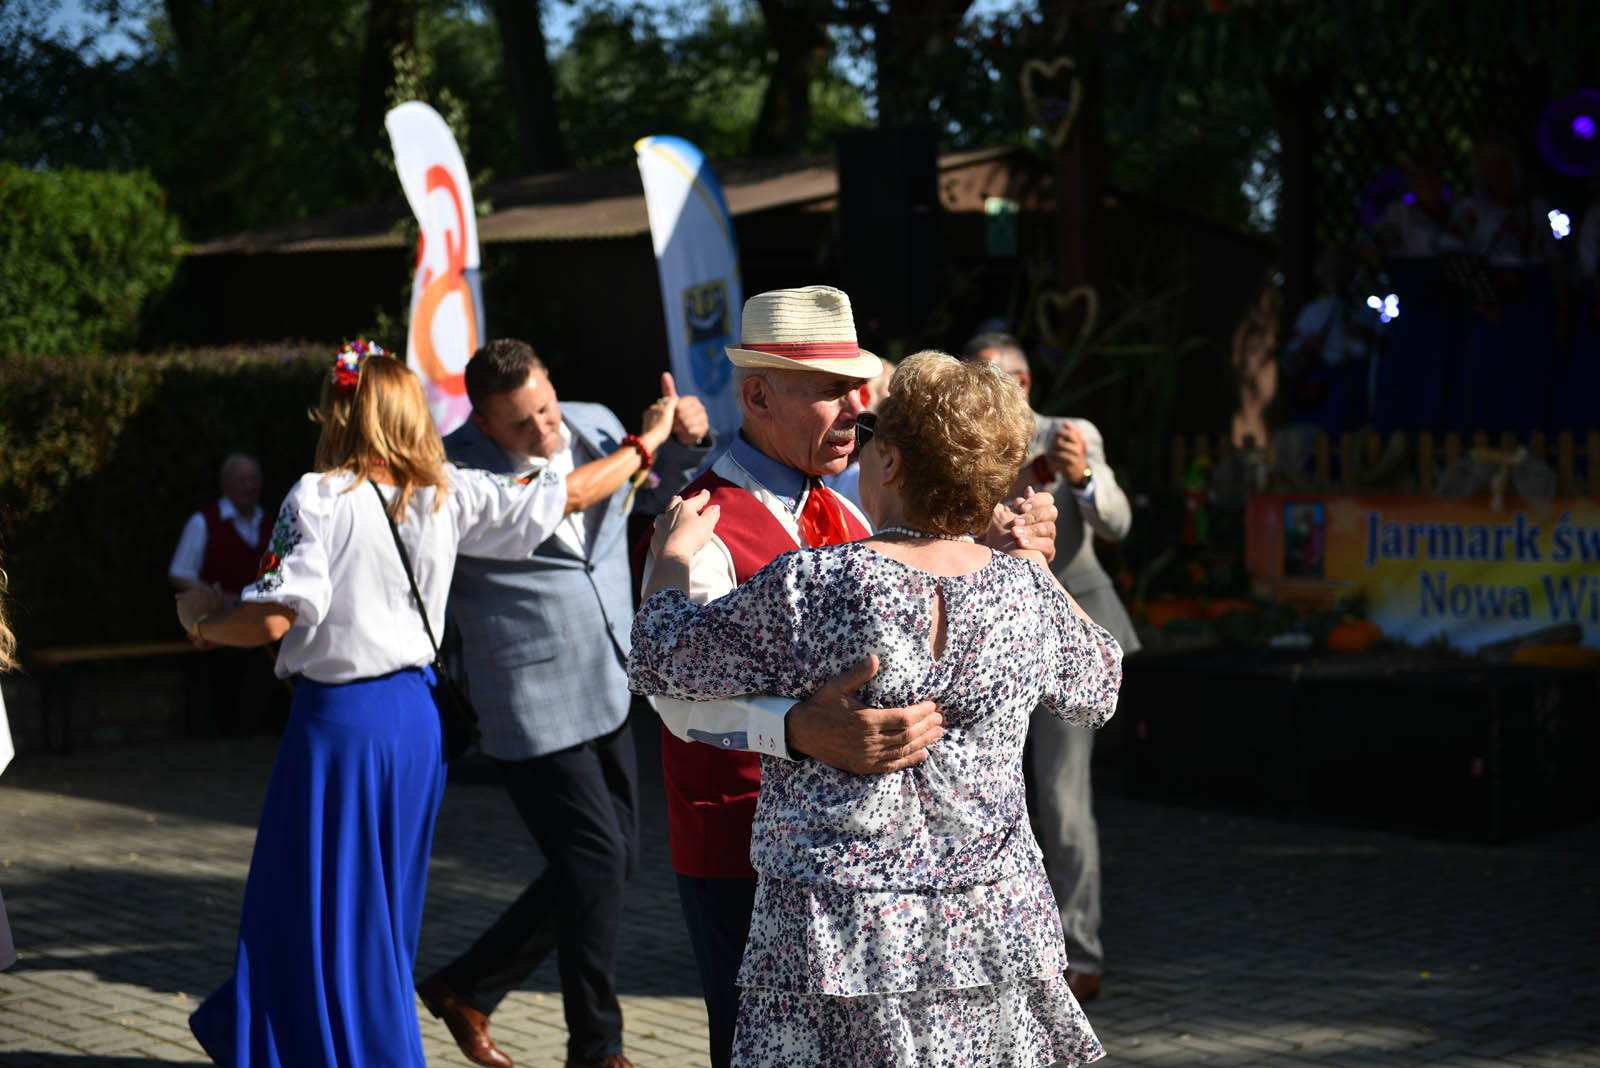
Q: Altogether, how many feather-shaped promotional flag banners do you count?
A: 2